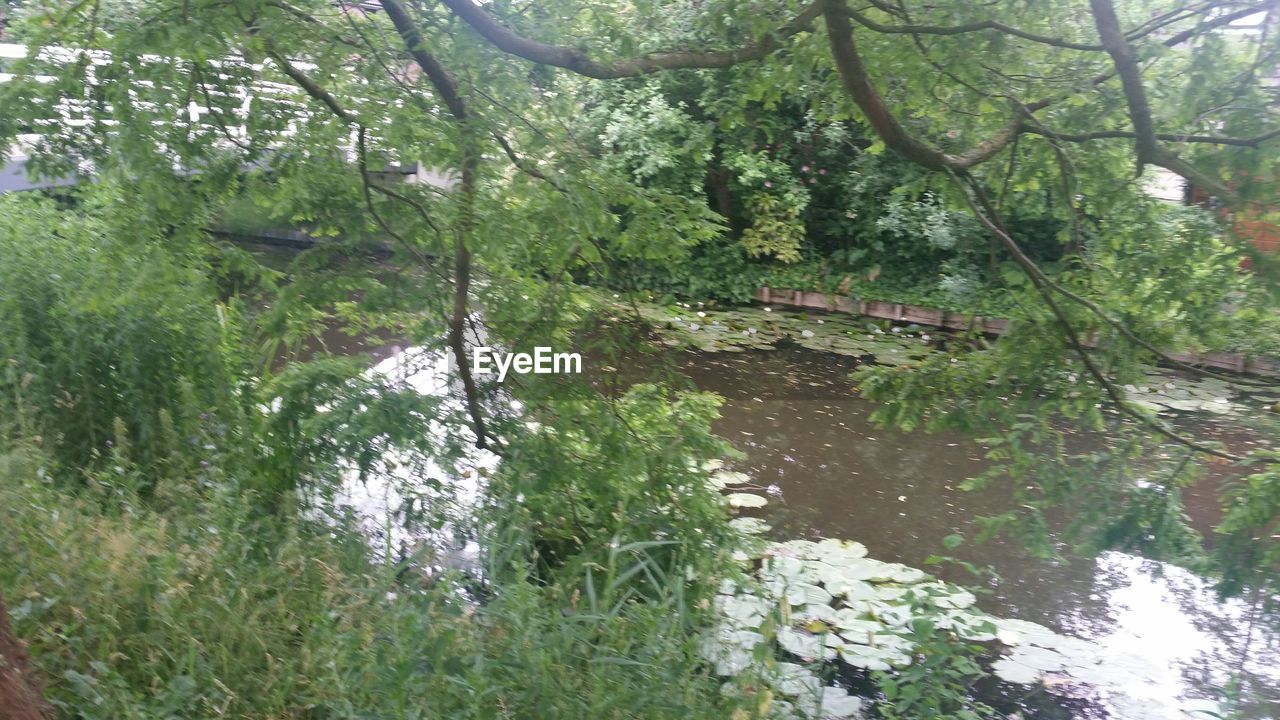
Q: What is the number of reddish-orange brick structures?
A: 1